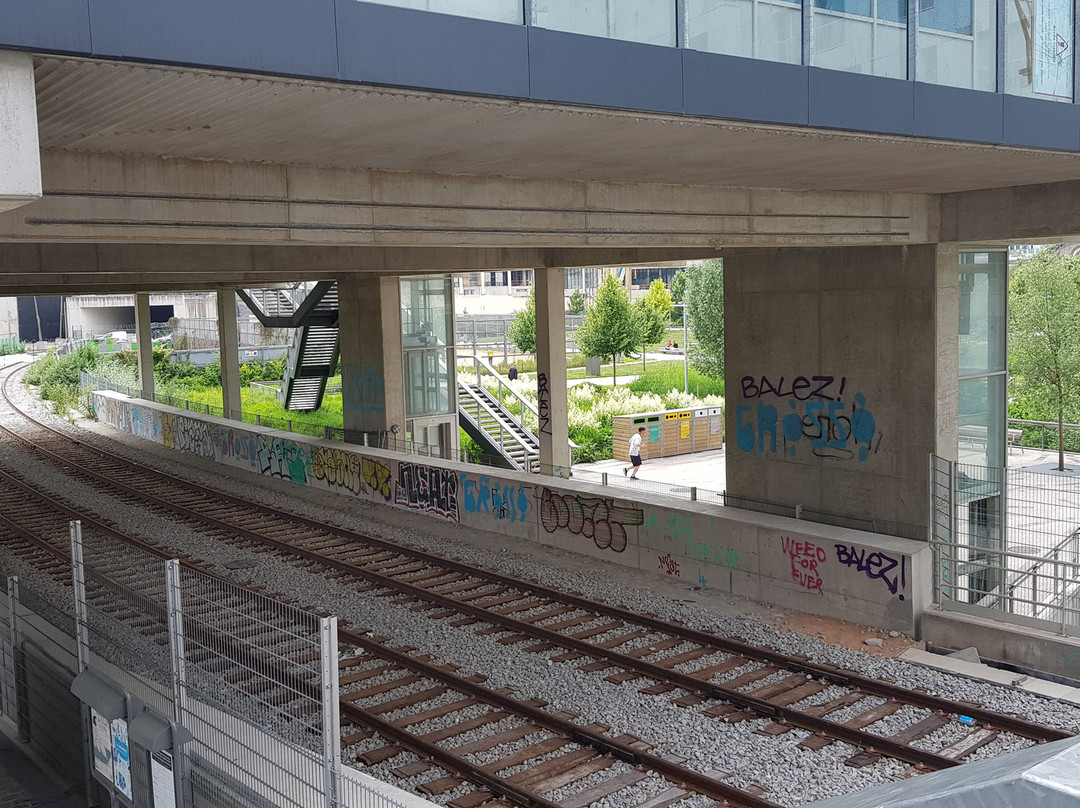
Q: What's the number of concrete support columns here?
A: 5